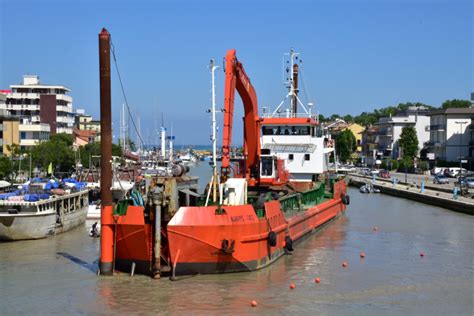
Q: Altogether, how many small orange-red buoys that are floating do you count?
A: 7